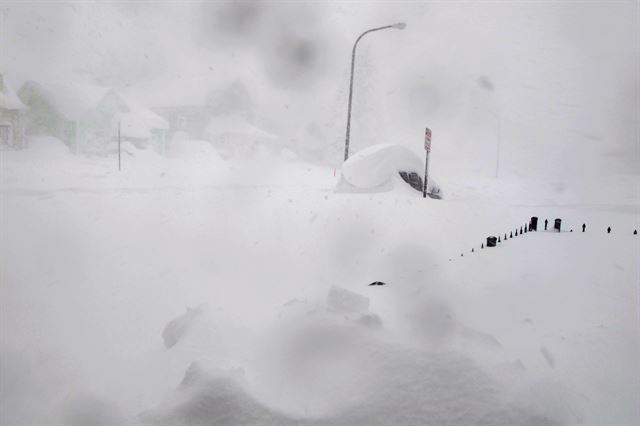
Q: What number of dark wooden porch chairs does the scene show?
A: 0